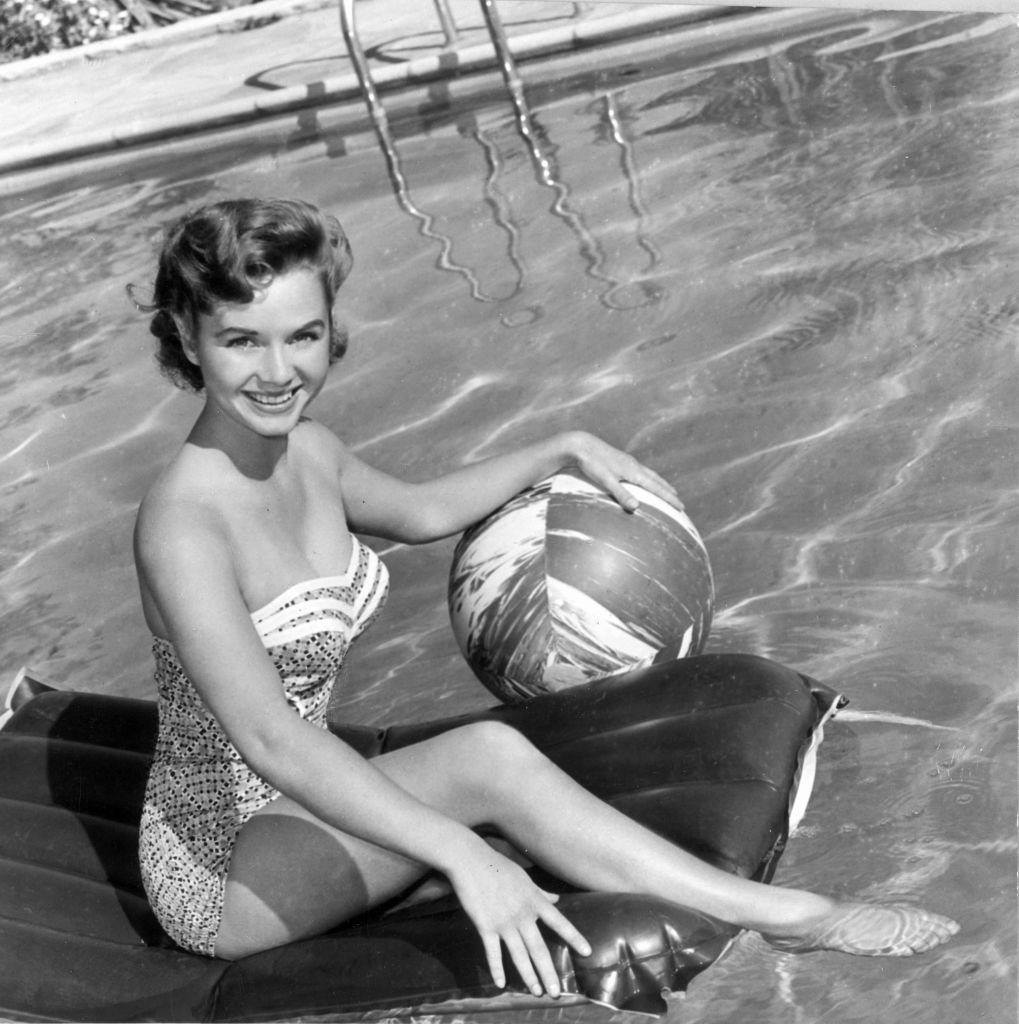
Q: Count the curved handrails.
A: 2